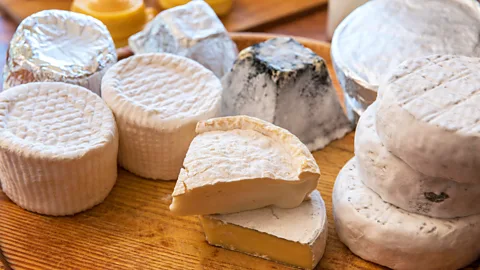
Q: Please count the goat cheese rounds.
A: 2